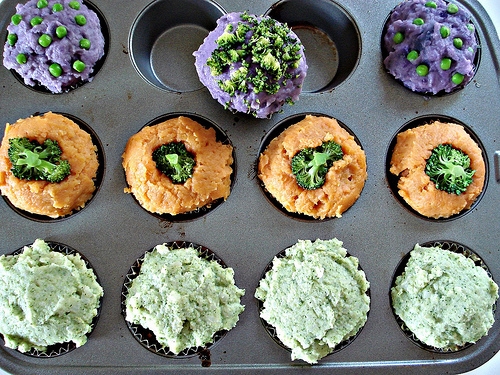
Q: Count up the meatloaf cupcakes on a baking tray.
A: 11